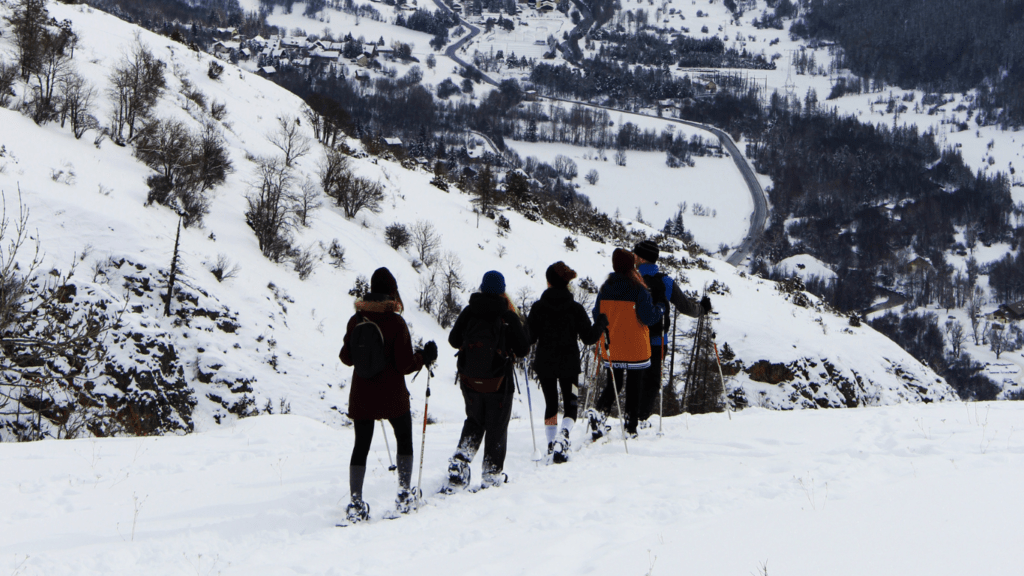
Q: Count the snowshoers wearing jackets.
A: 5